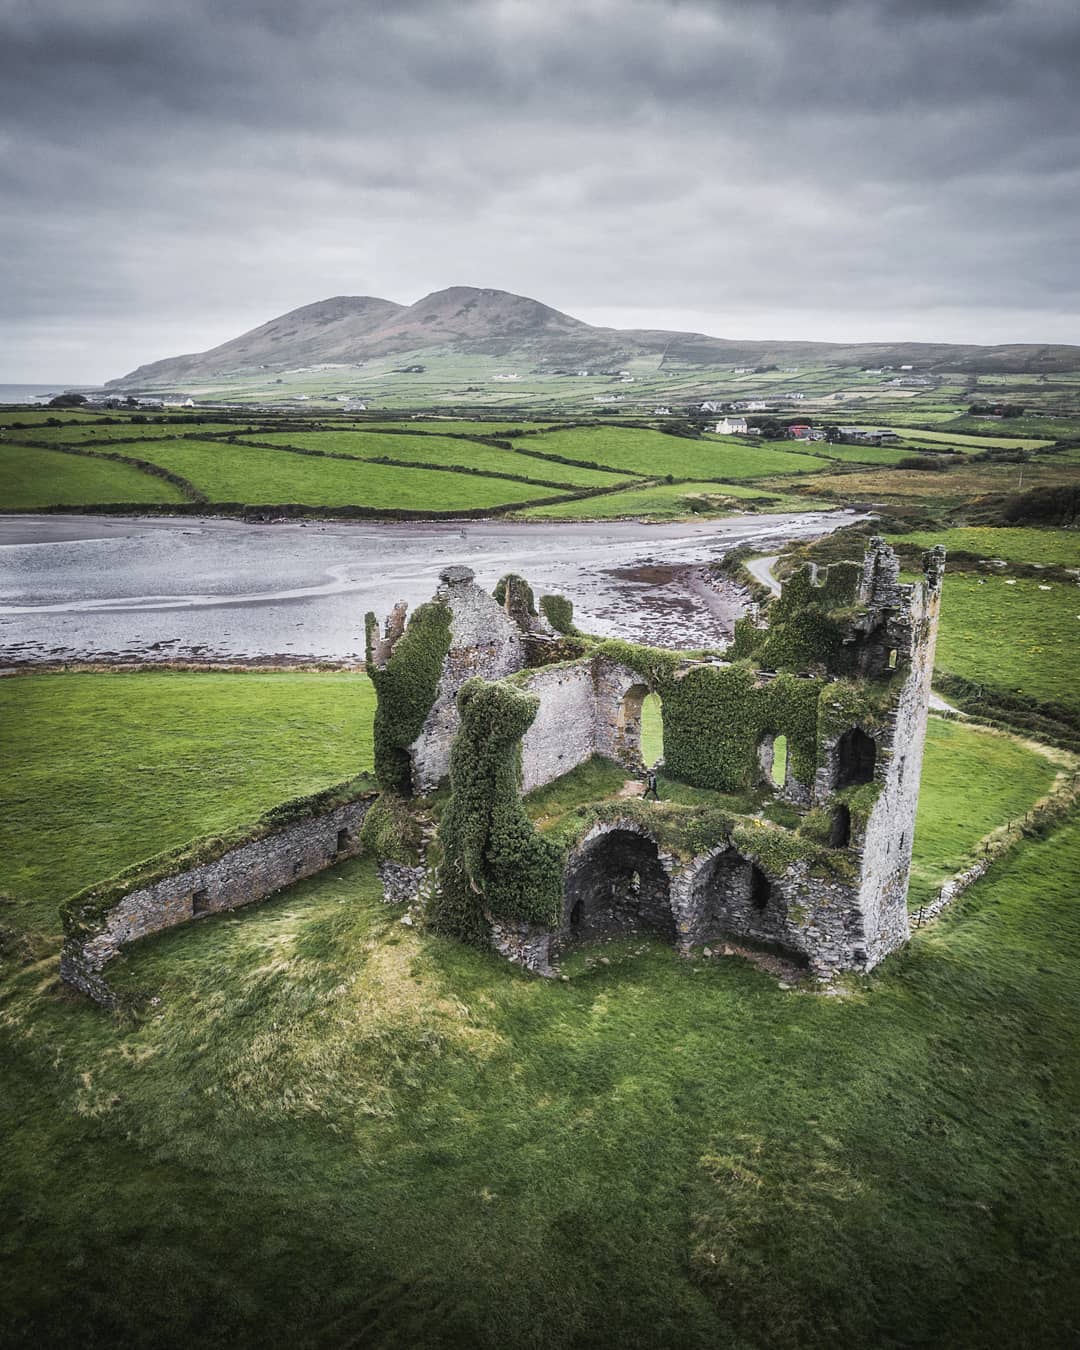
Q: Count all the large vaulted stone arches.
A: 2